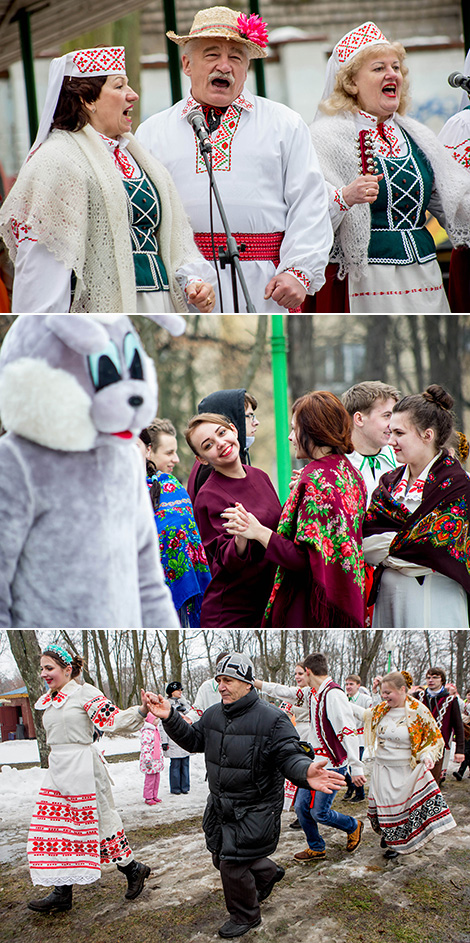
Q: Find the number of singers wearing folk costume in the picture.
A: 3